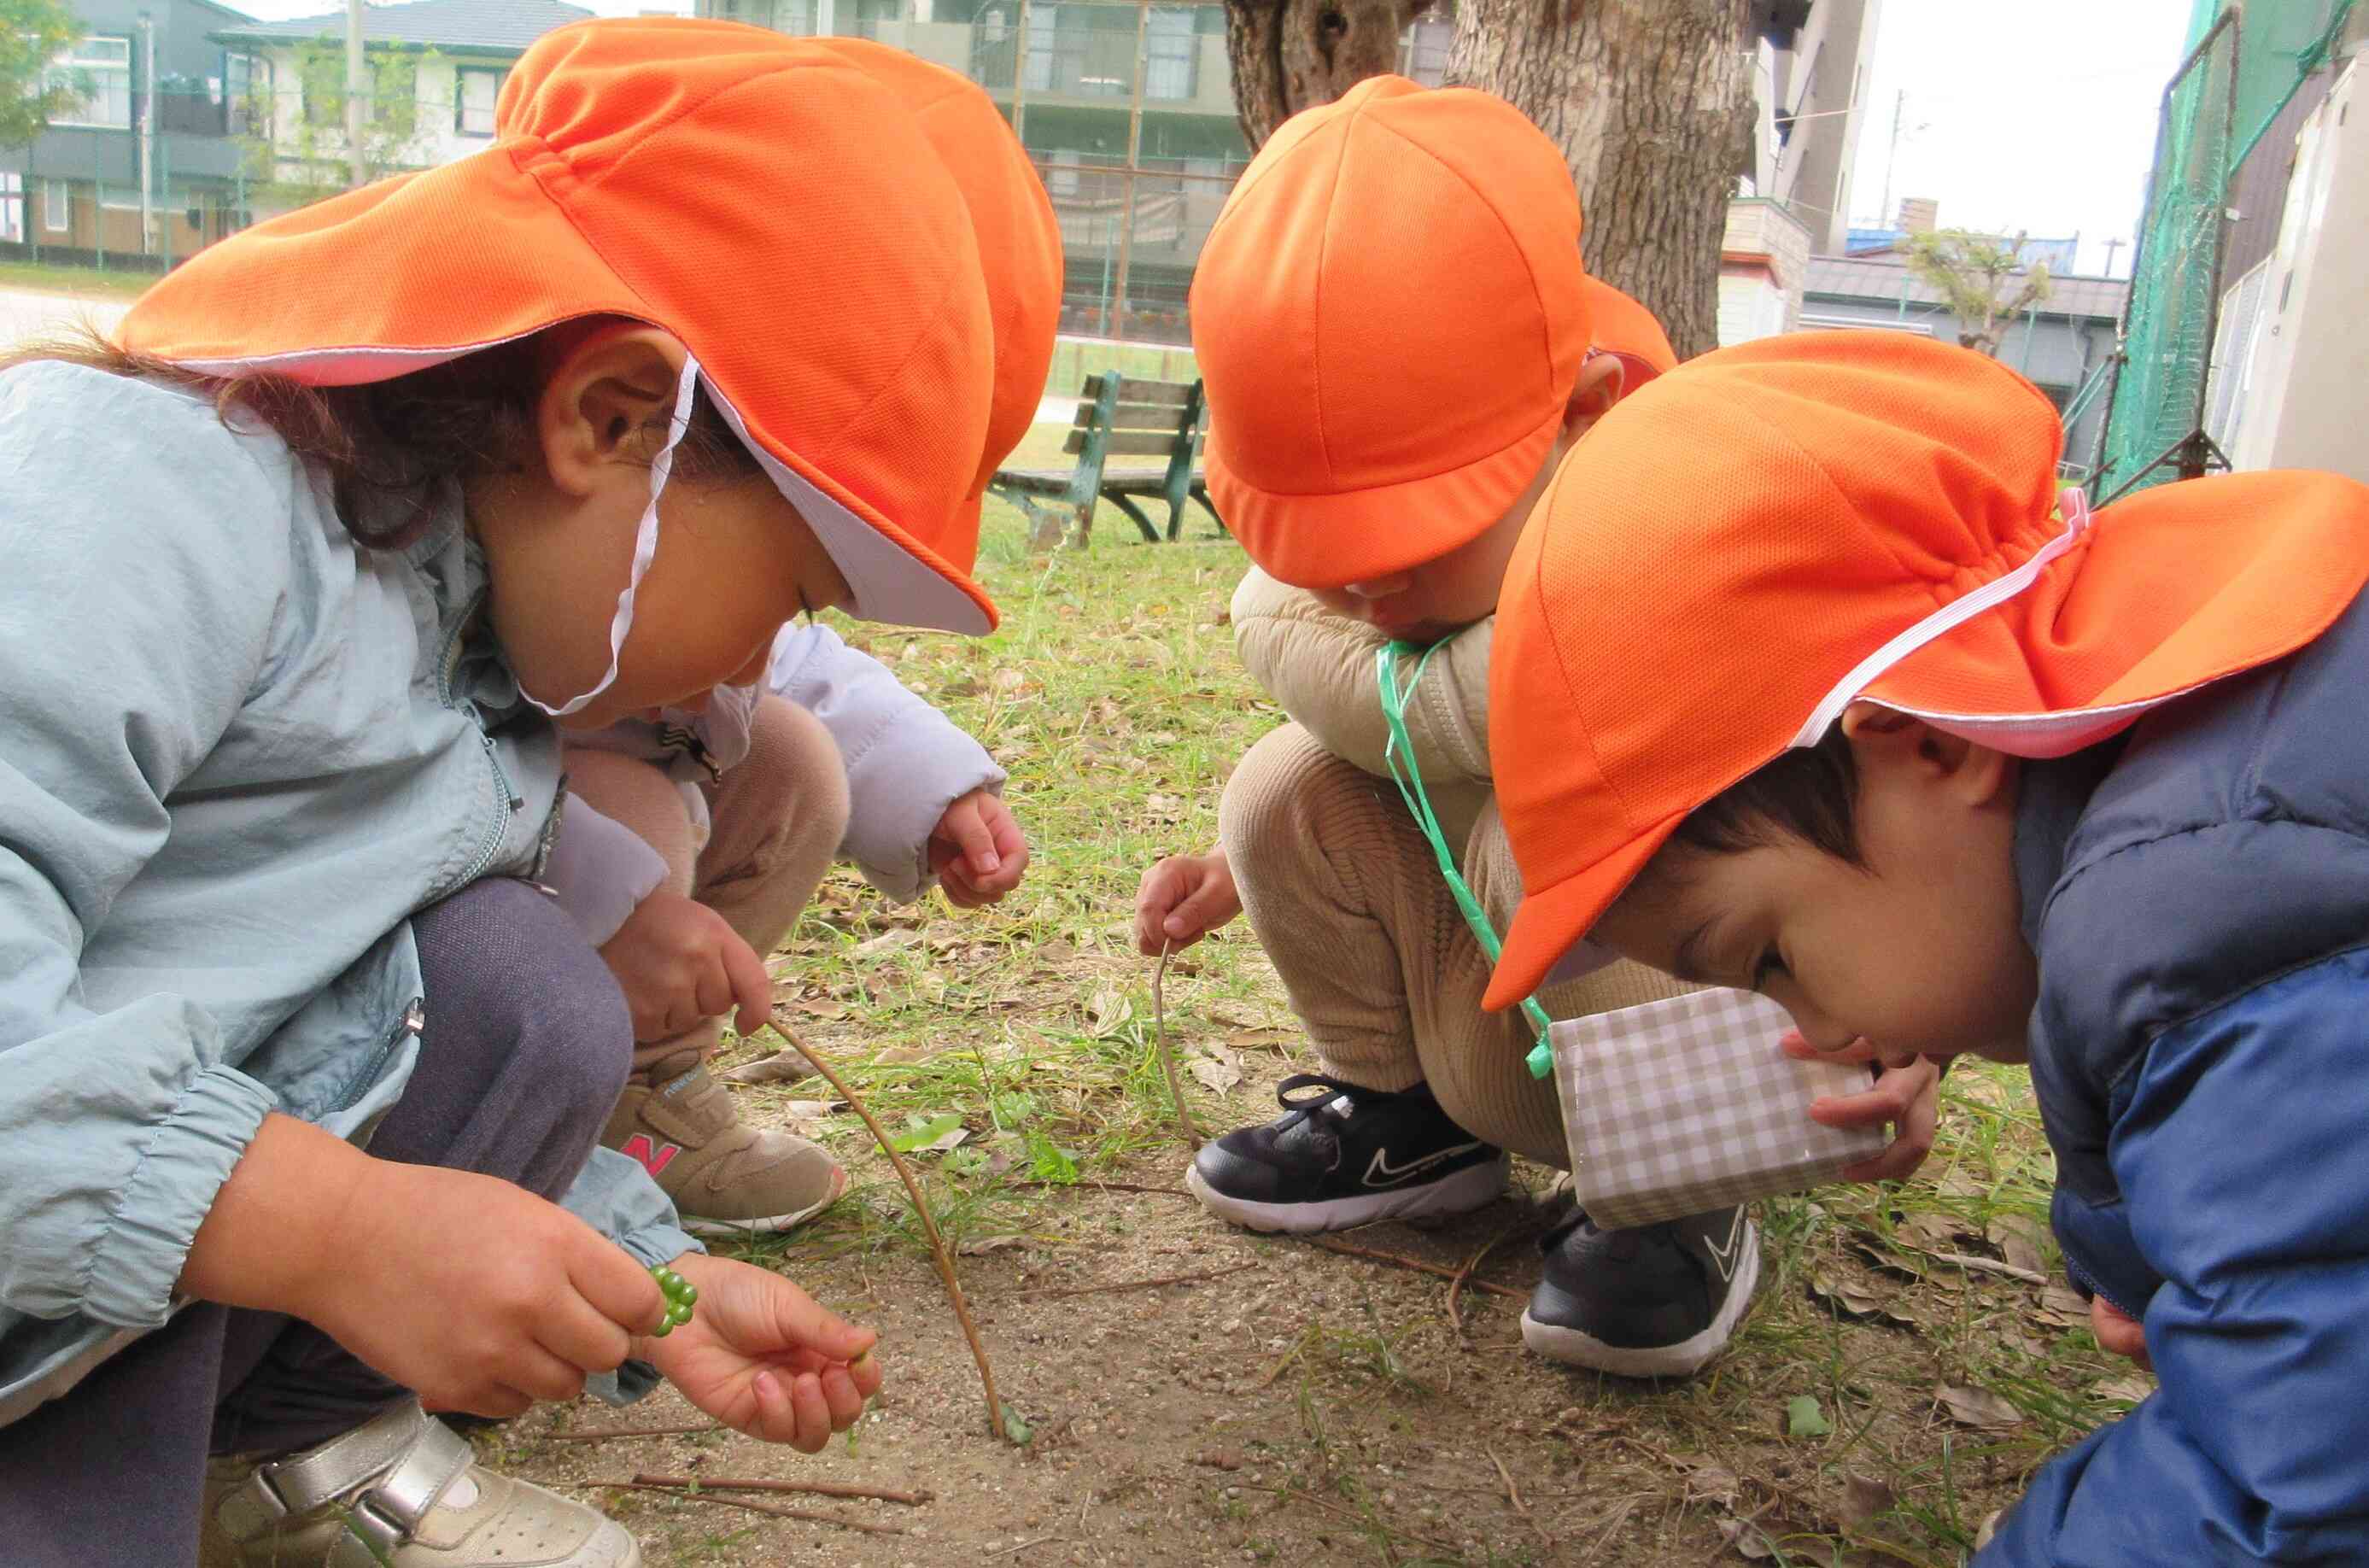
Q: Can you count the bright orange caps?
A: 4